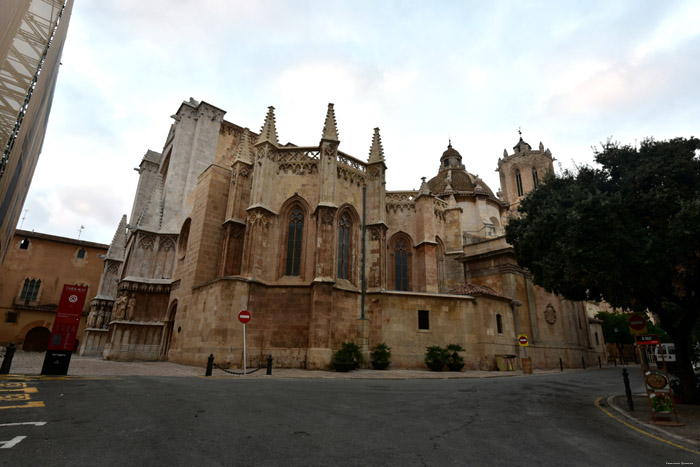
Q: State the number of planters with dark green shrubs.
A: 4